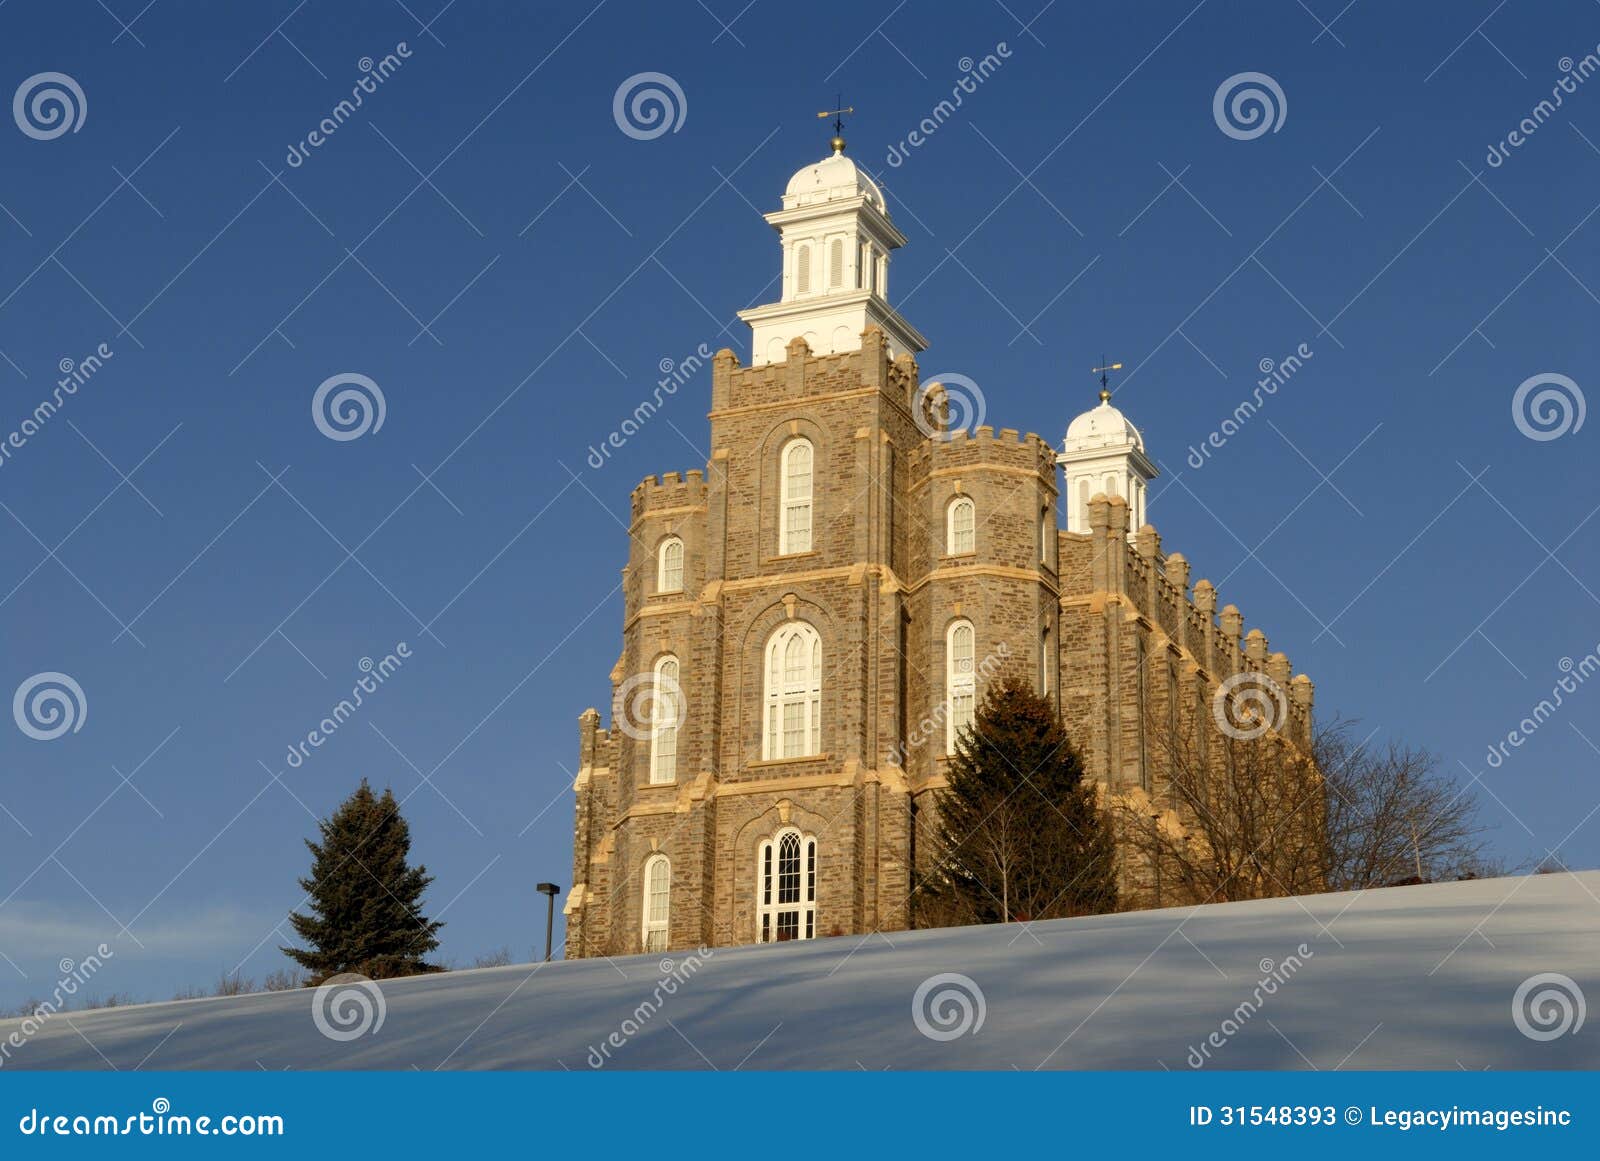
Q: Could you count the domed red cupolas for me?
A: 0